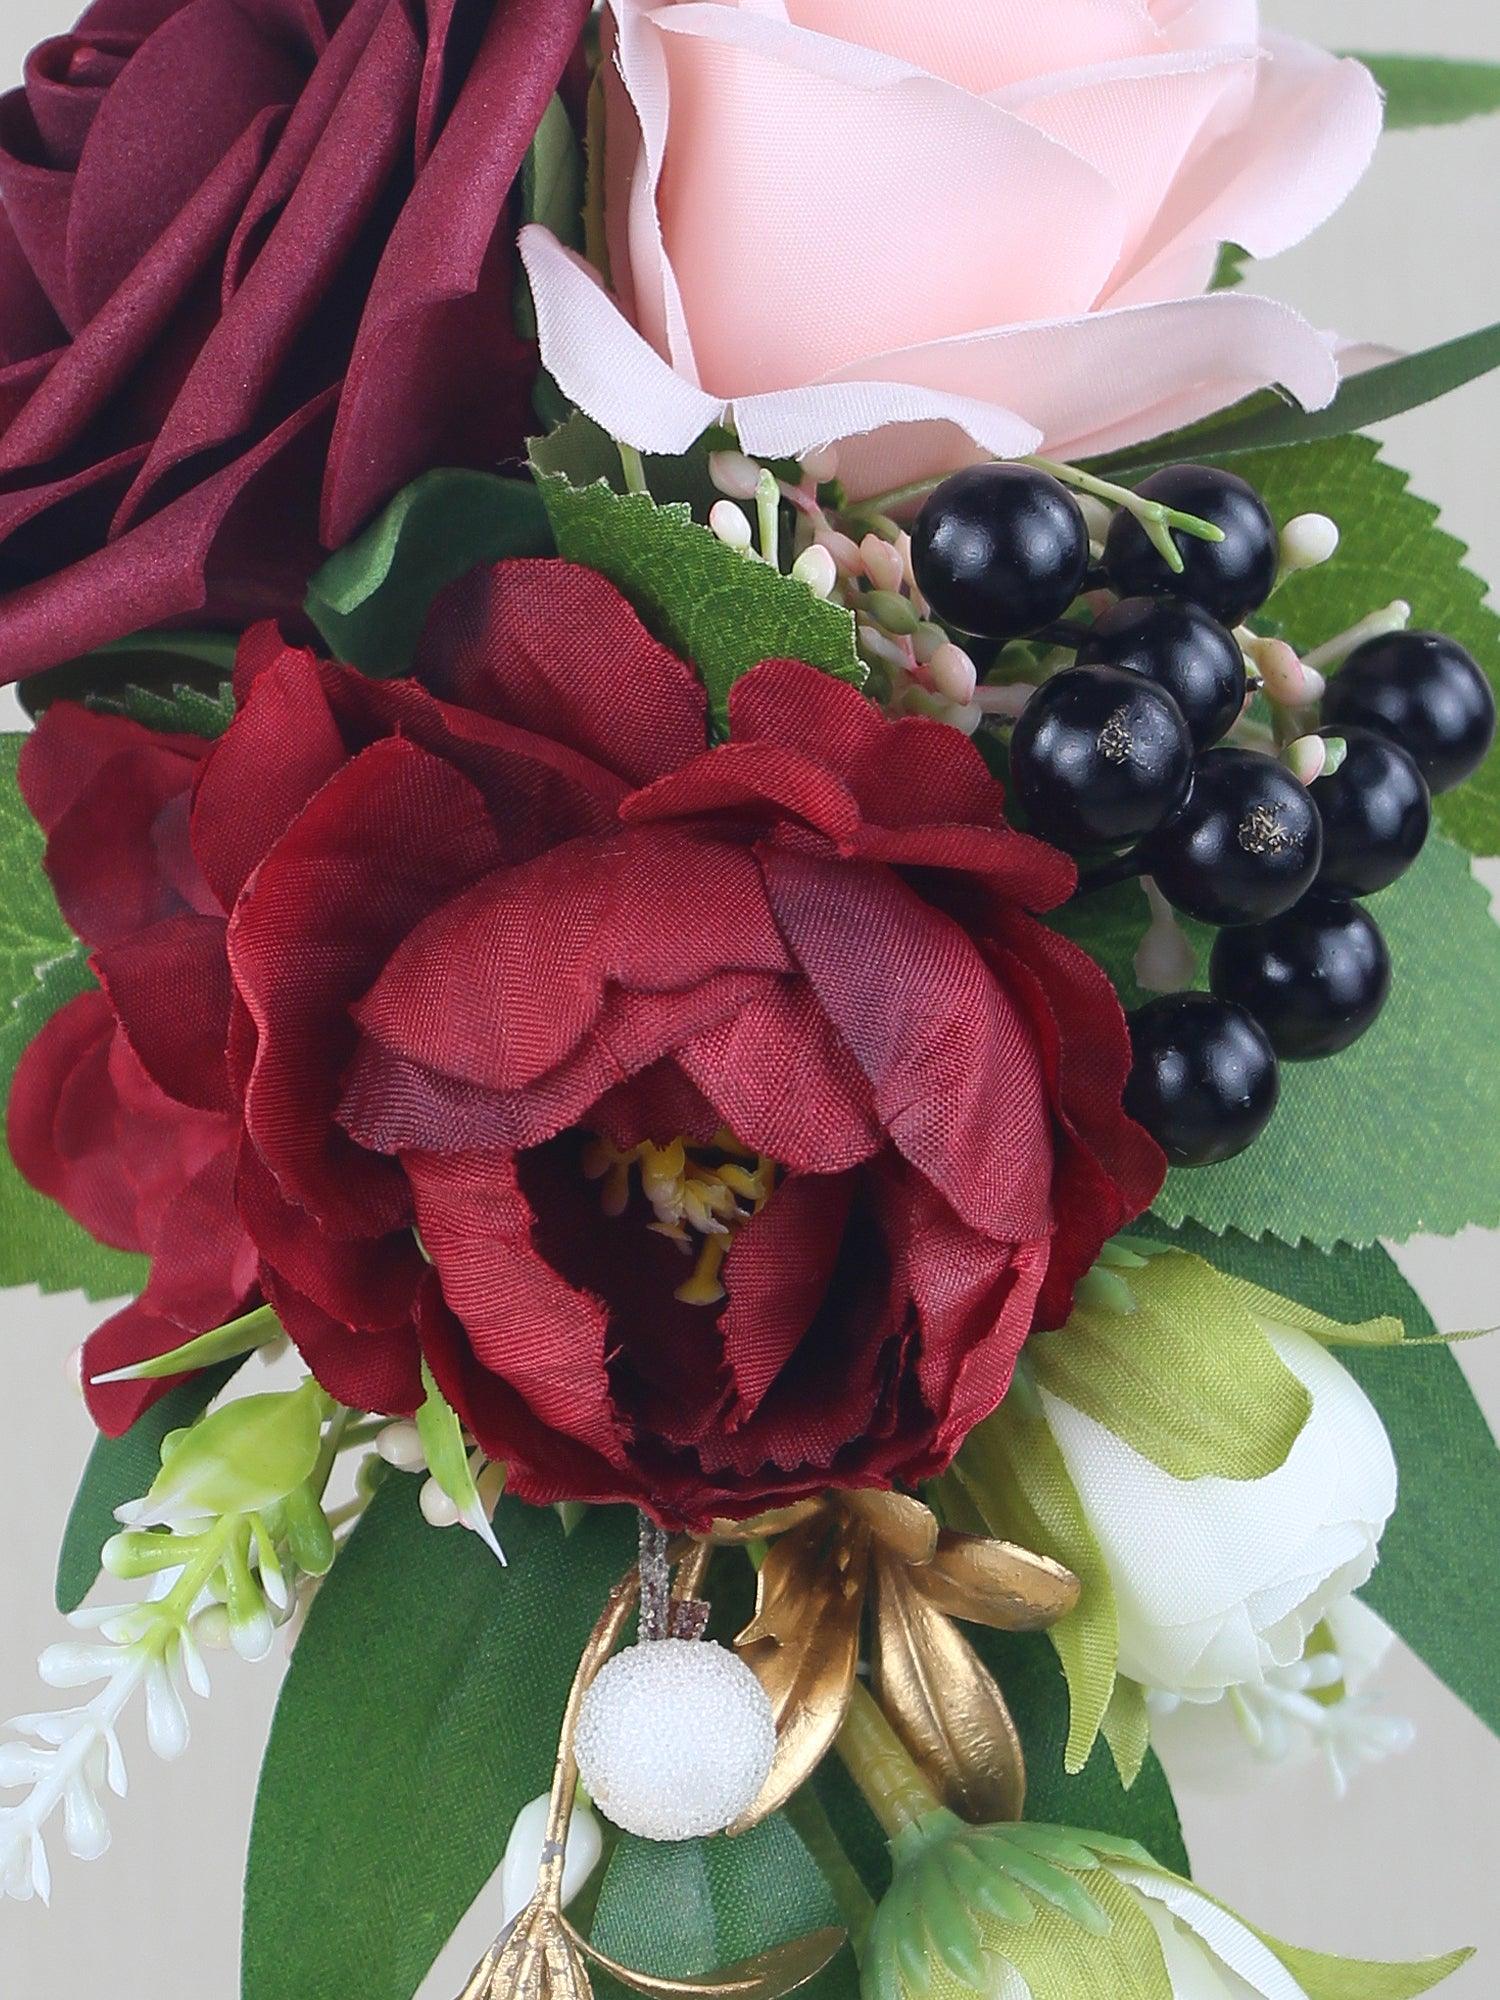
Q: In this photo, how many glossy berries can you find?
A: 9